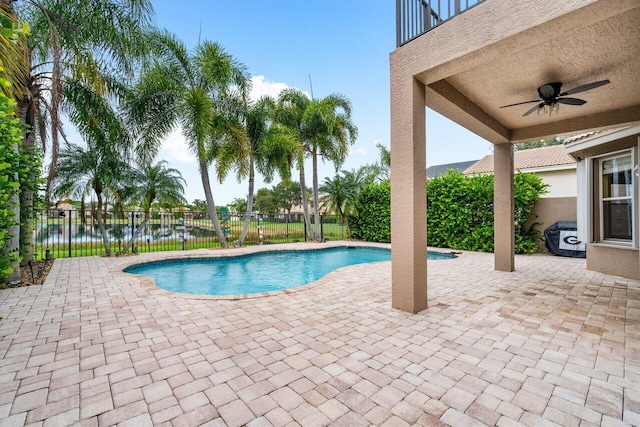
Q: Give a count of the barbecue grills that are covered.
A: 1